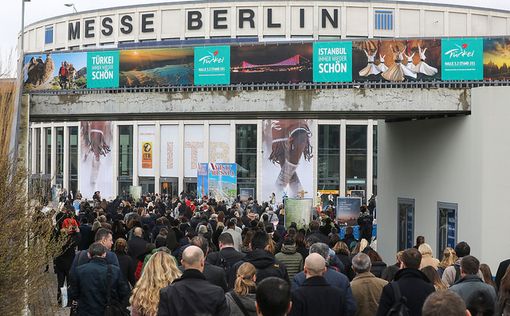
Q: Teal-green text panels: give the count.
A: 4